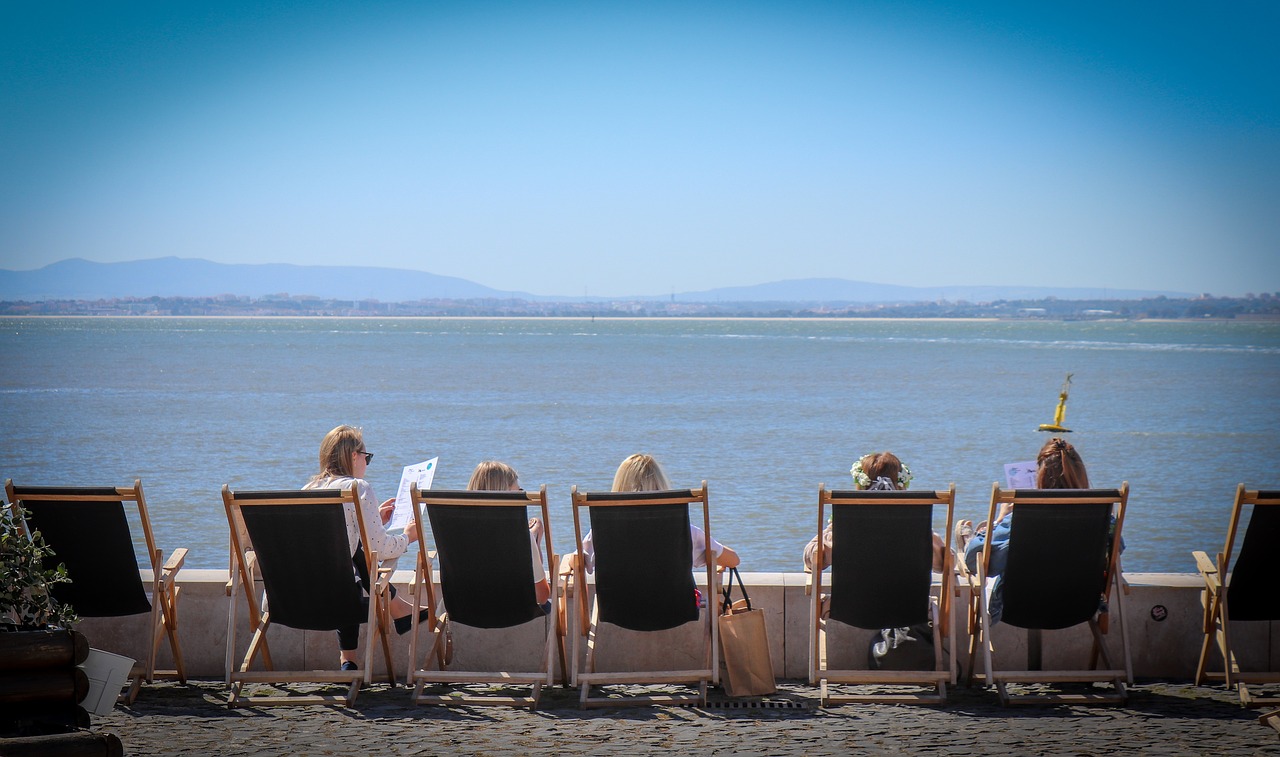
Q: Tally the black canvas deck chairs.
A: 7